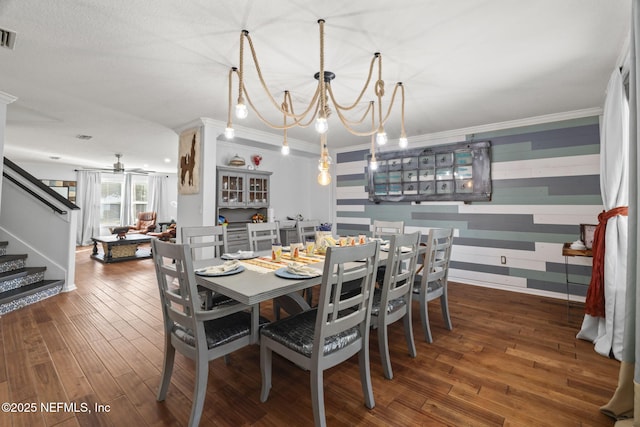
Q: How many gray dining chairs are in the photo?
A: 8